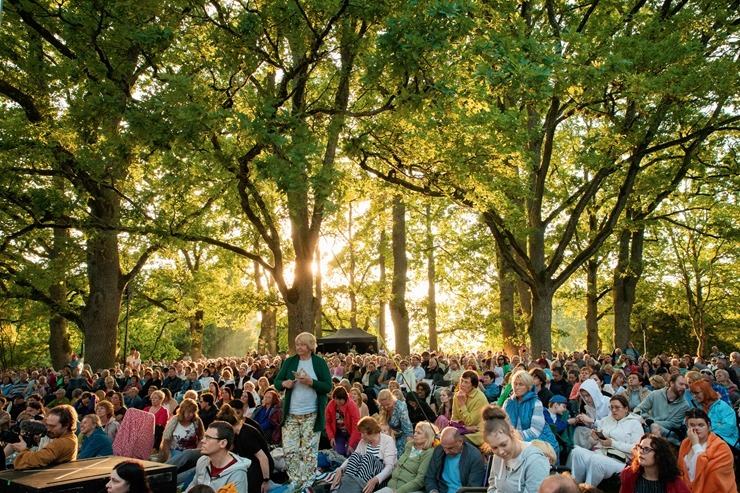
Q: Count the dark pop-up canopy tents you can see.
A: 1